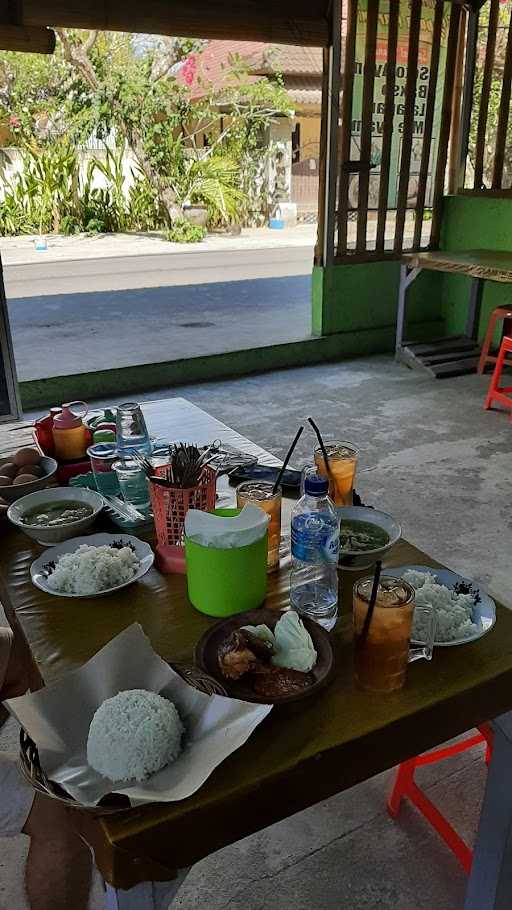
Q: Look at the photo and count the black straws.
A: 3